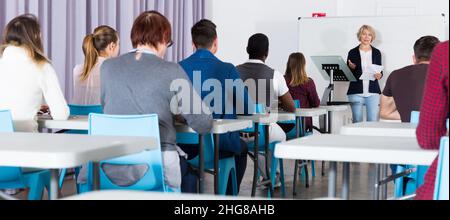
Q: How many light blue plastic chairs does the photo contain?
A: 8